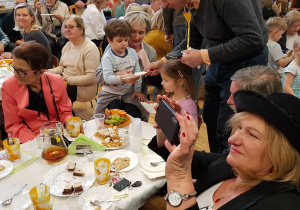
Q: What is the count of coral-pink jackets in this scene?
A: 1